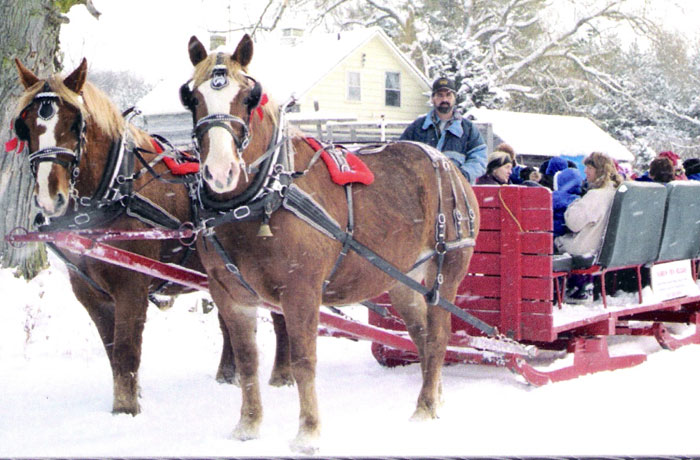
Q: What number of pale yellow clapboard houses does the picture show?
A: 1